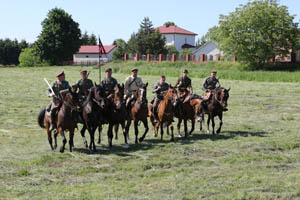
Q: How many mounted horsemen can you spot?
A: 7